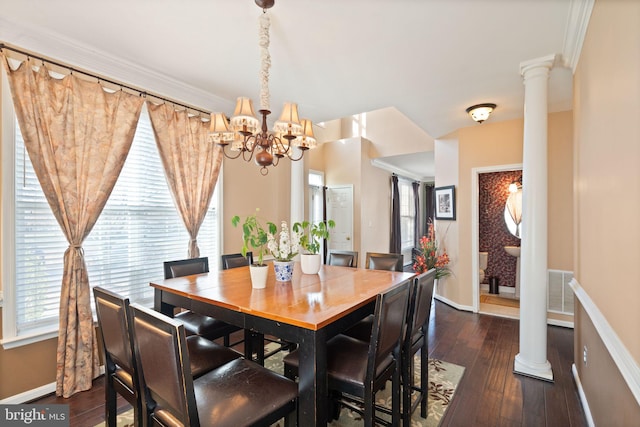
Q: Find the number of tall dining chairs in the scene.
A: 8